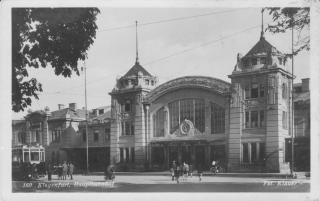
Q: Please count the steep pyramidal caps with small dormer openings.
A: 2